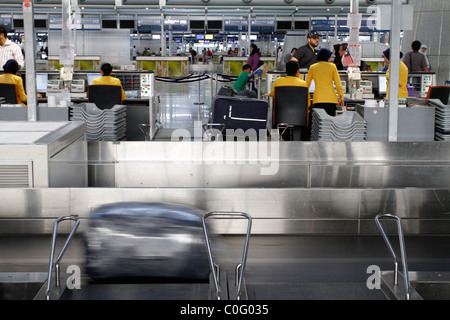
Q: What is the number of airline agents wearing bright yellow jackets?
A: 5